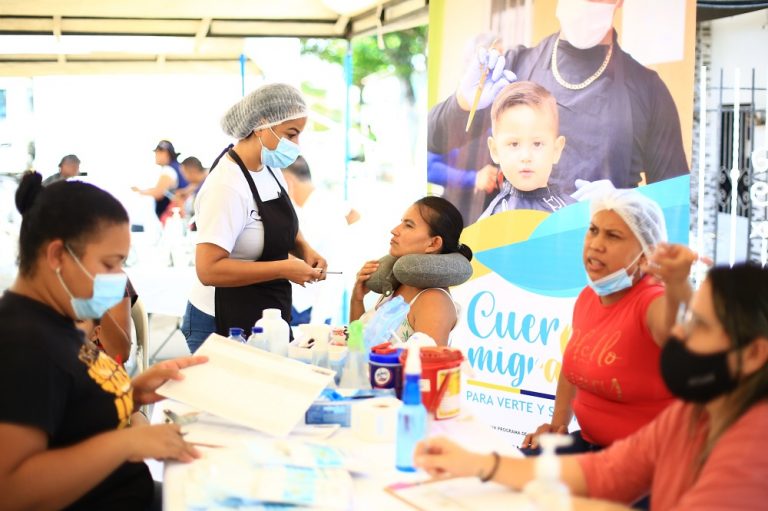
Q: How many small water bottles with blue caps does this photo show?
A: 2